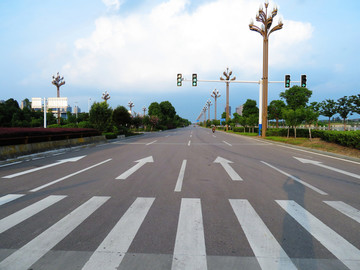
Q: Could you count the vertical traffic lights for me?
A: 4